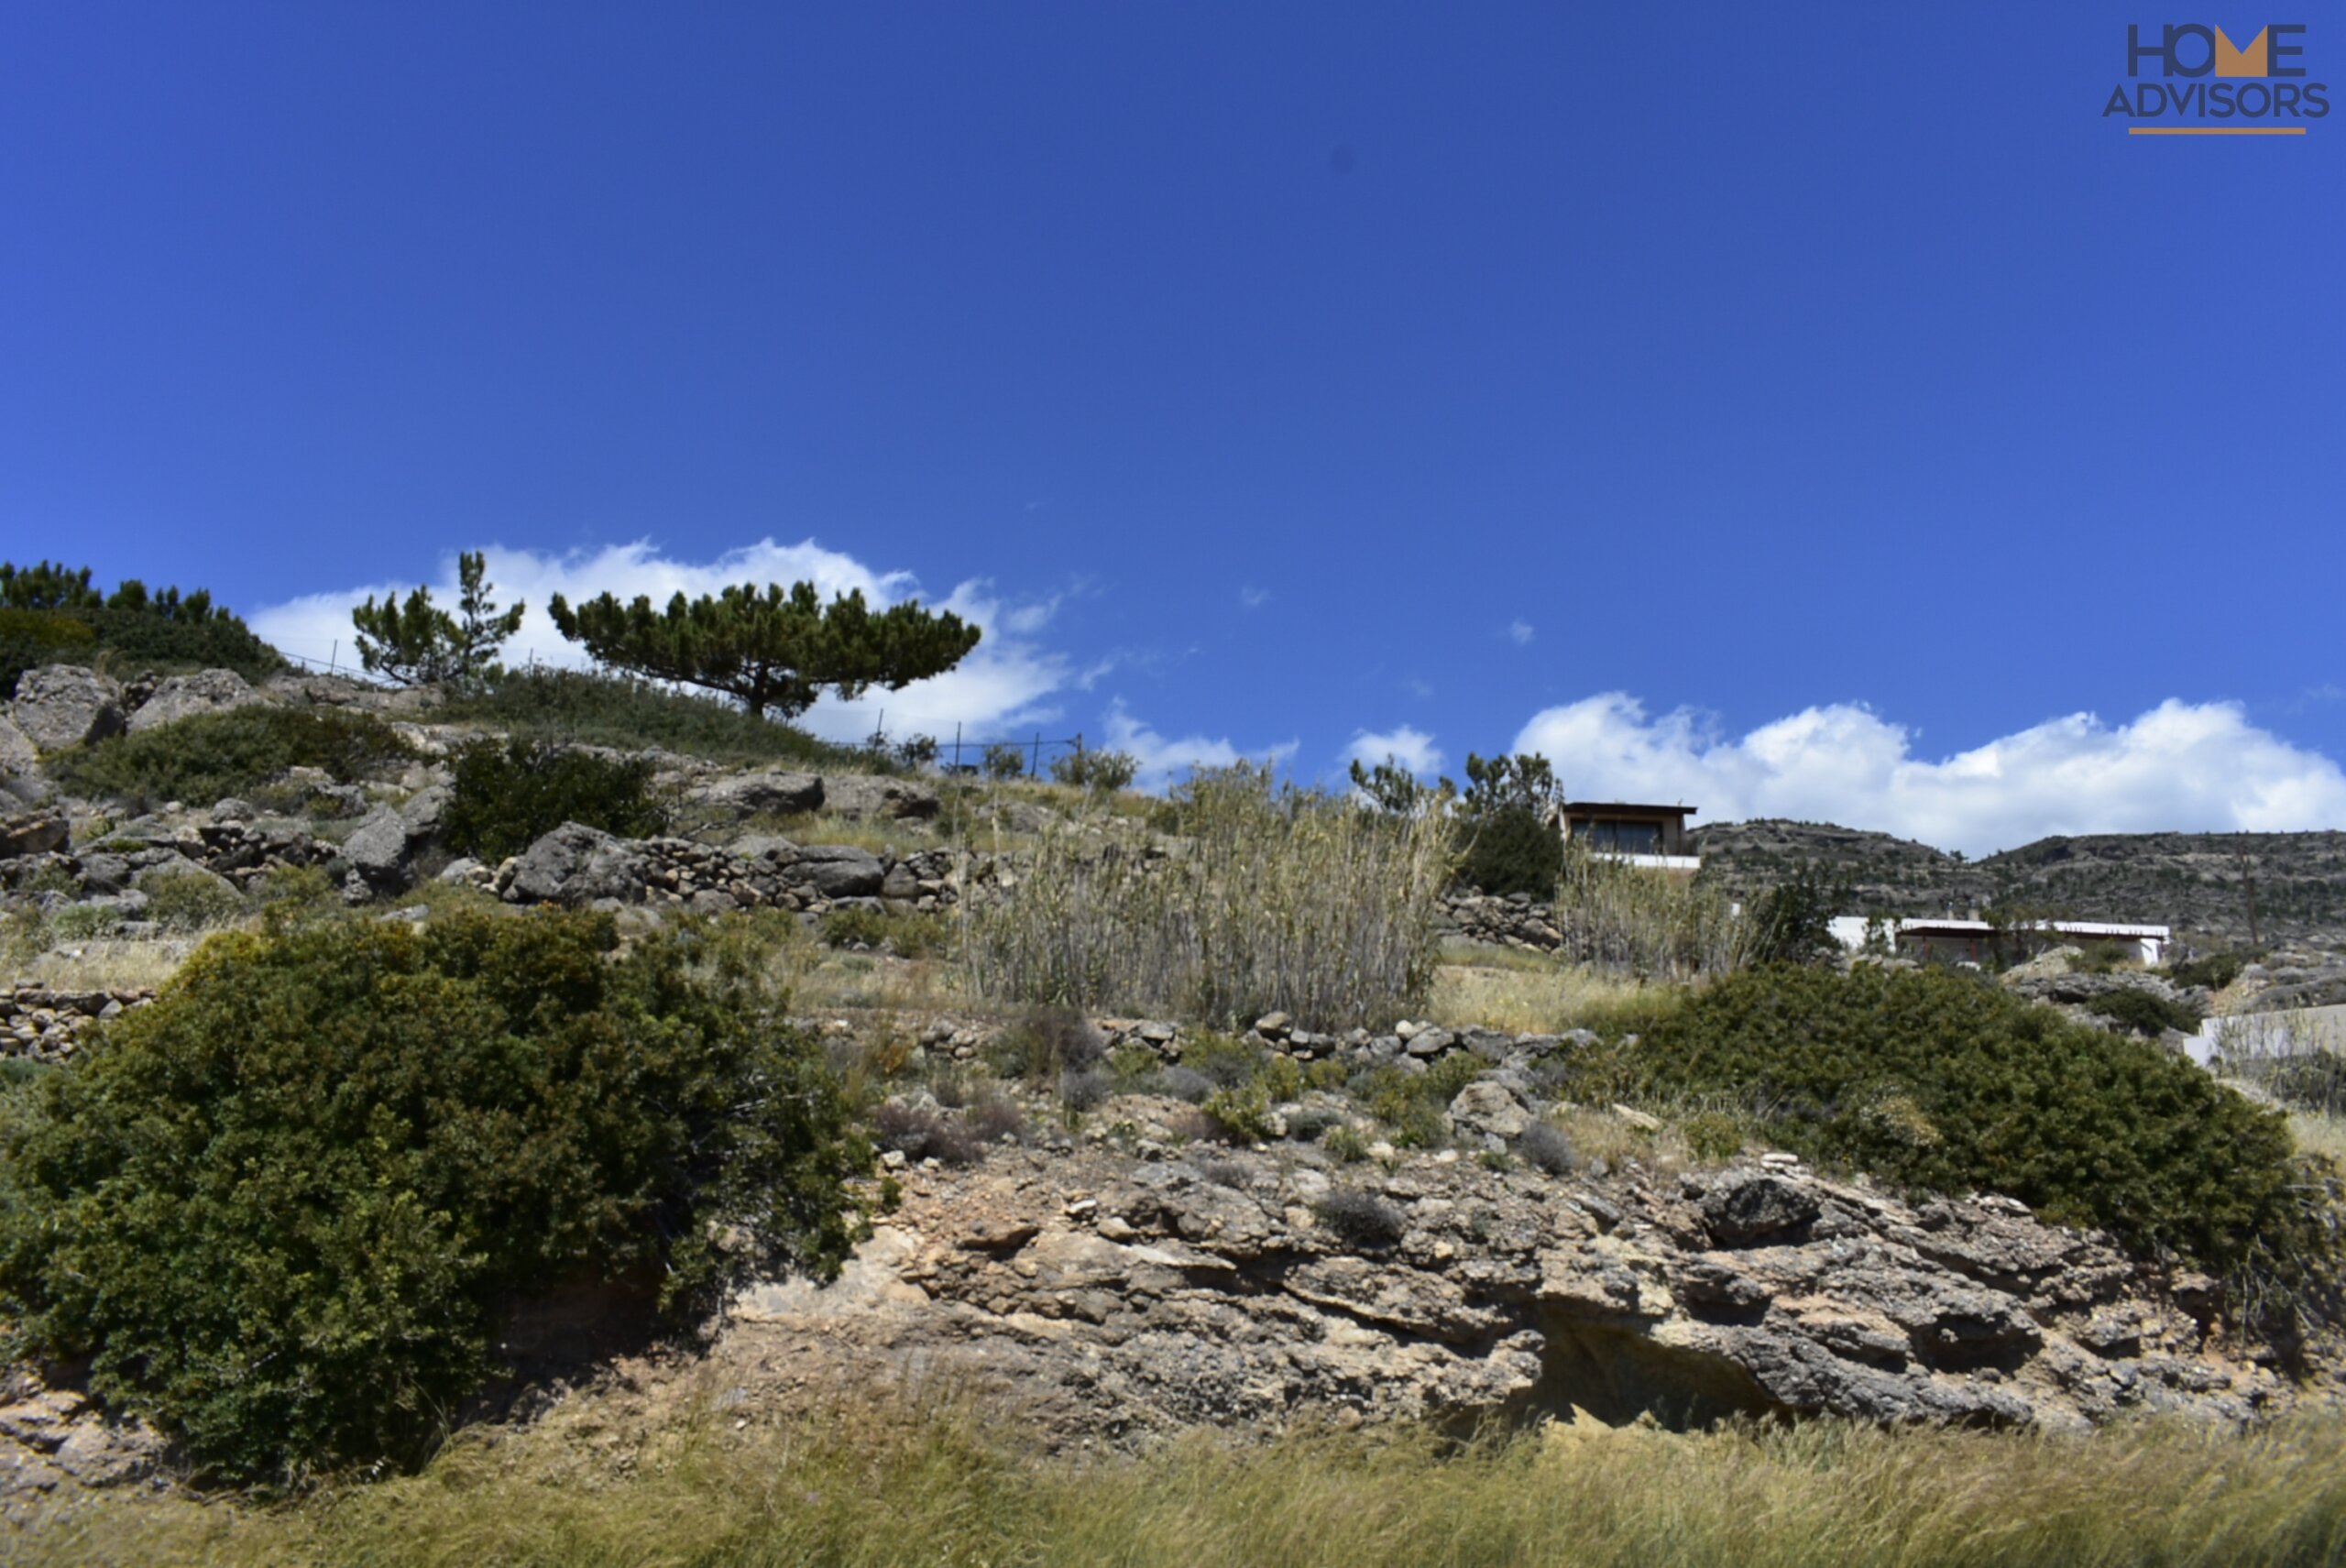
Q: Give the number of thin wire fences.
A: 1